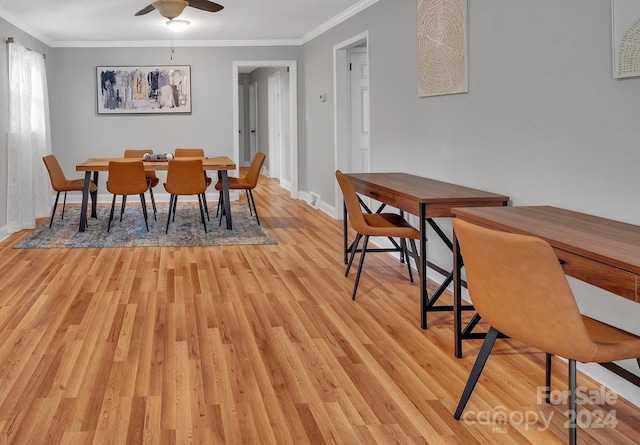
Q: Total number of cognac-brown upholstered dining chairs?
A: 8